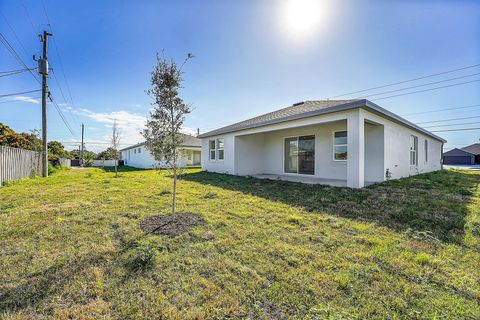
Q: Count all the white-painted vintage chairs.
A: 0